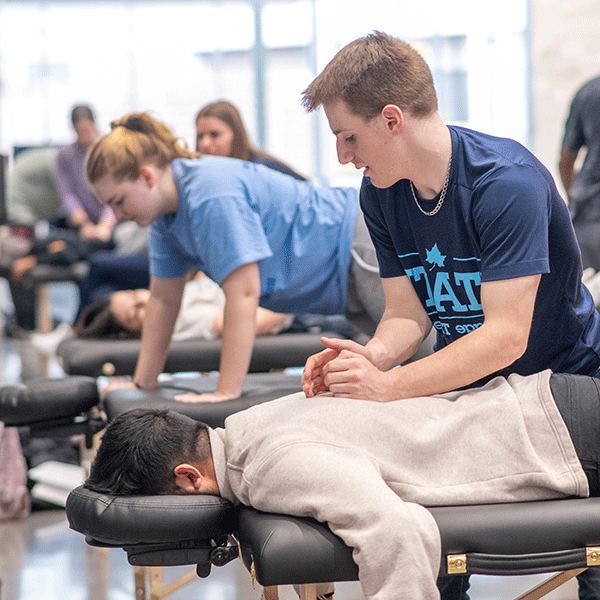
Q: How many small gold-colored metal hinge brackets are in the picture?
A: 2